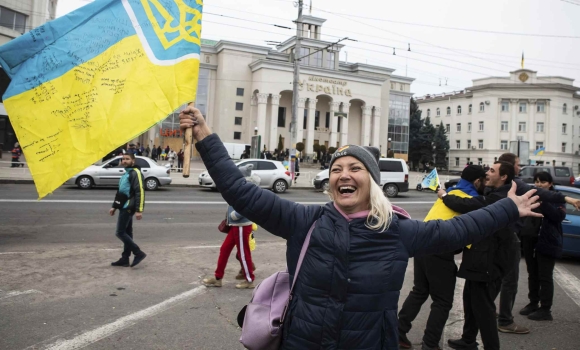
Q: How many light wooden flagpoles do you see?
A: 1